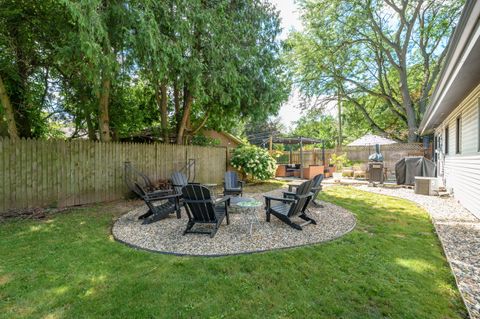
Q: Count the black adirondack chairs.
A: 6